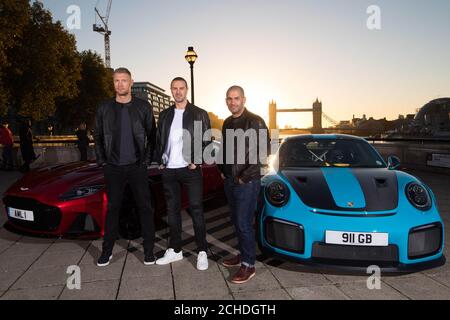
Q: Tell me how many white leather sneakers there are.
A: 2